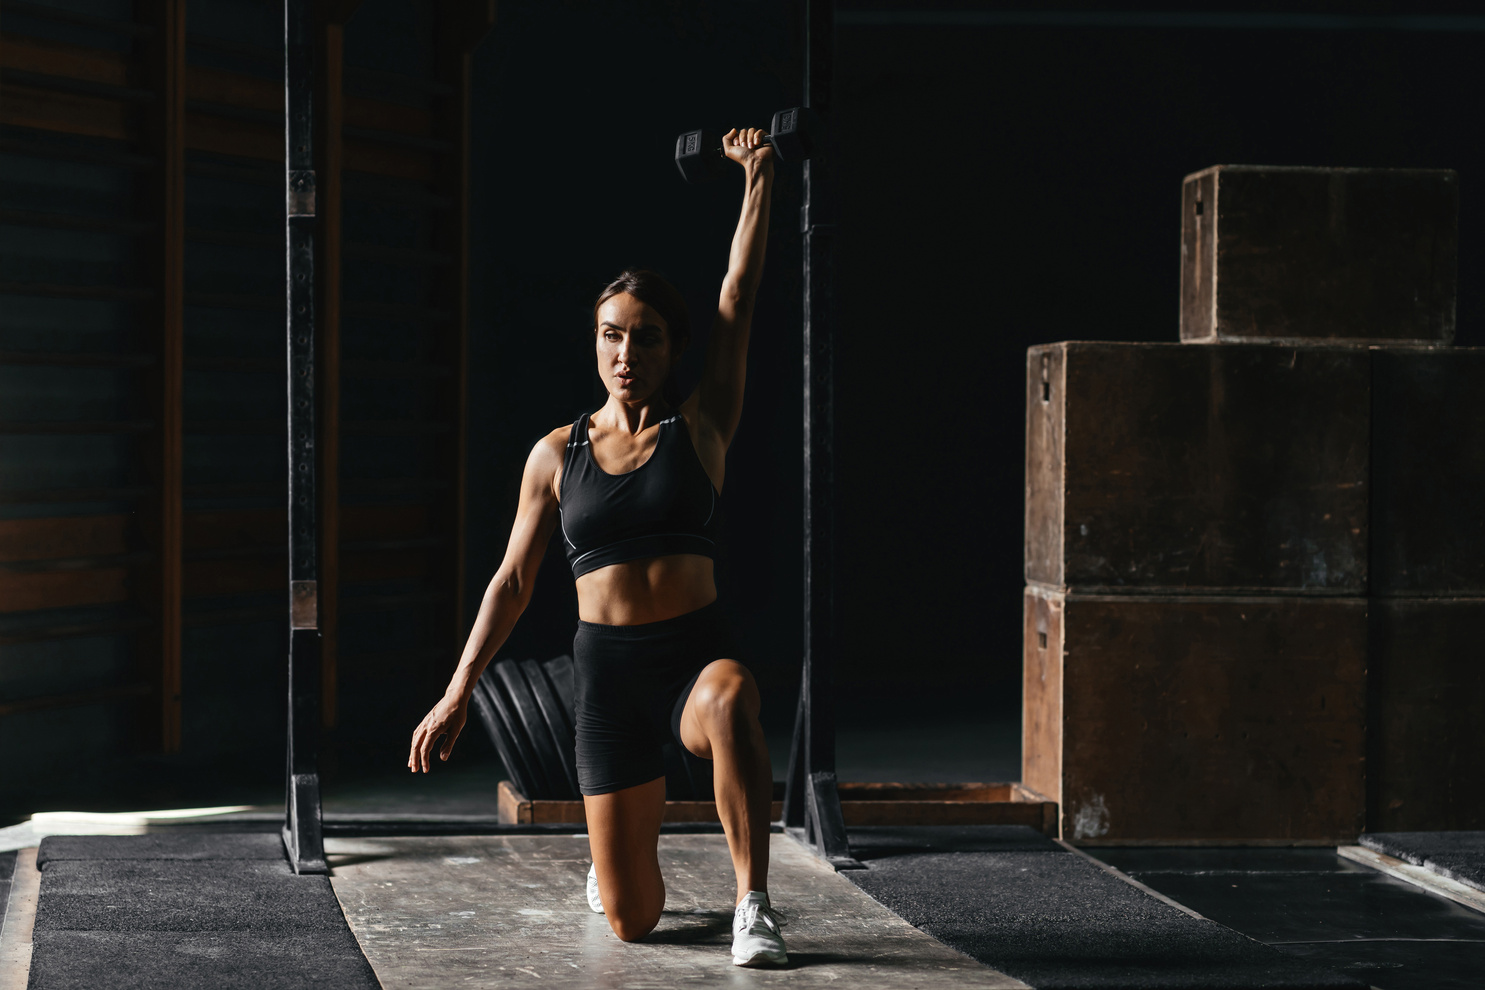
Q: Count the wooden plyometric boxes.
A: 5